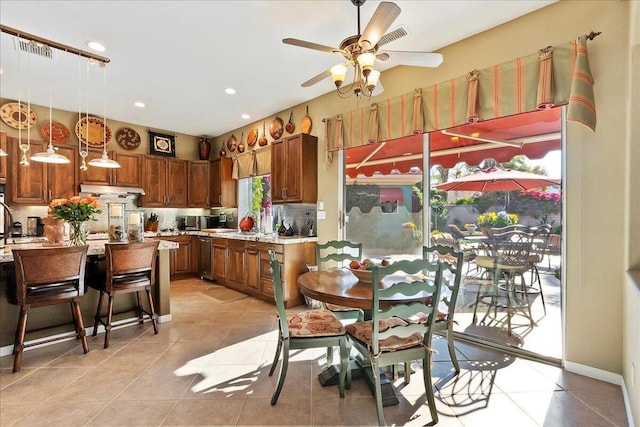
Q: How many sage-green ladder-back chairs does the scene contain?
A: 4